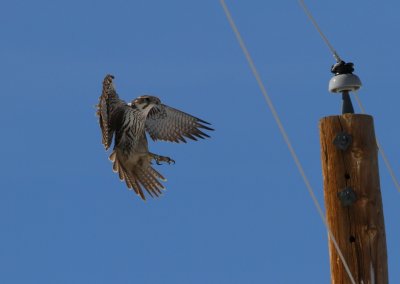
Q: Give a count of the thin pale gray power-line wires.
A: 2